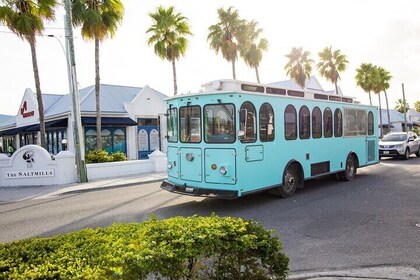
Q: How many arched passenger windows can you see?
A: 8